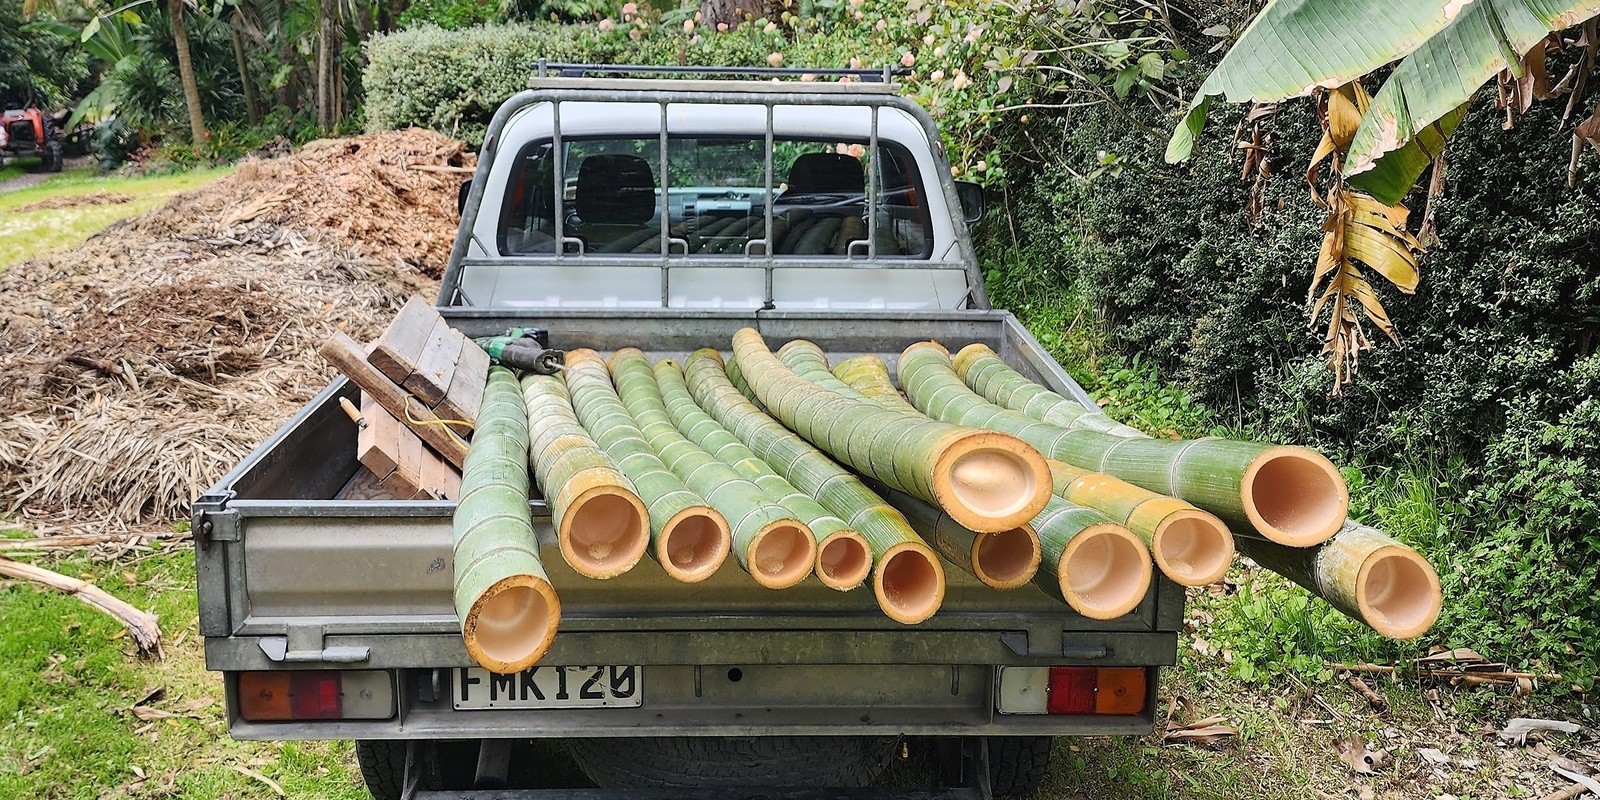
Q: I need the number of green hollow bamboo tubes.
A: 12